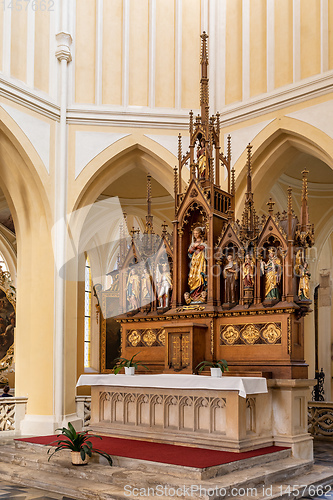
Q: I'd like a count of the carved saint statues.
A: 9